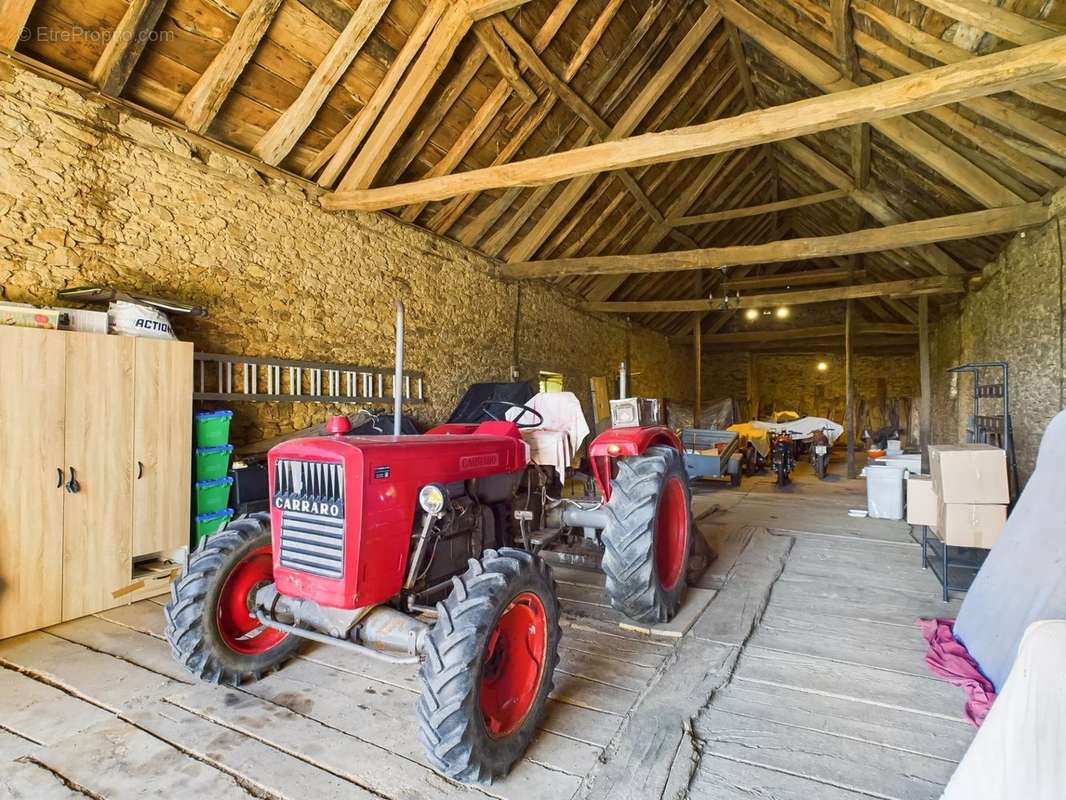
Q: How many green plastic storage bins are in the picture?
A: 4